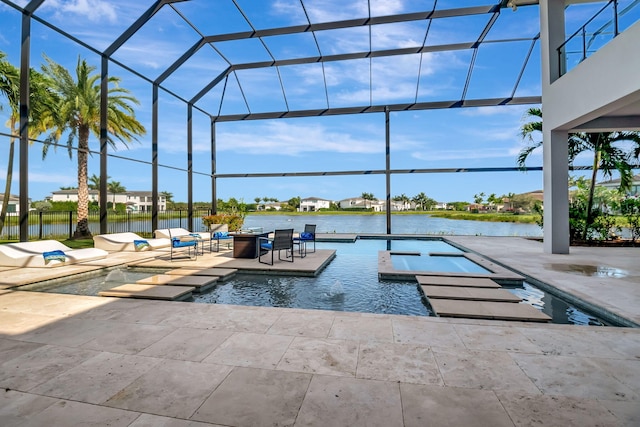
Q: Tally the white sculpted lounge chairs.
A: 3